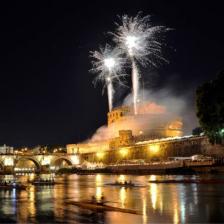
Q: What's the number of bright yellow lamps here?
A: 3